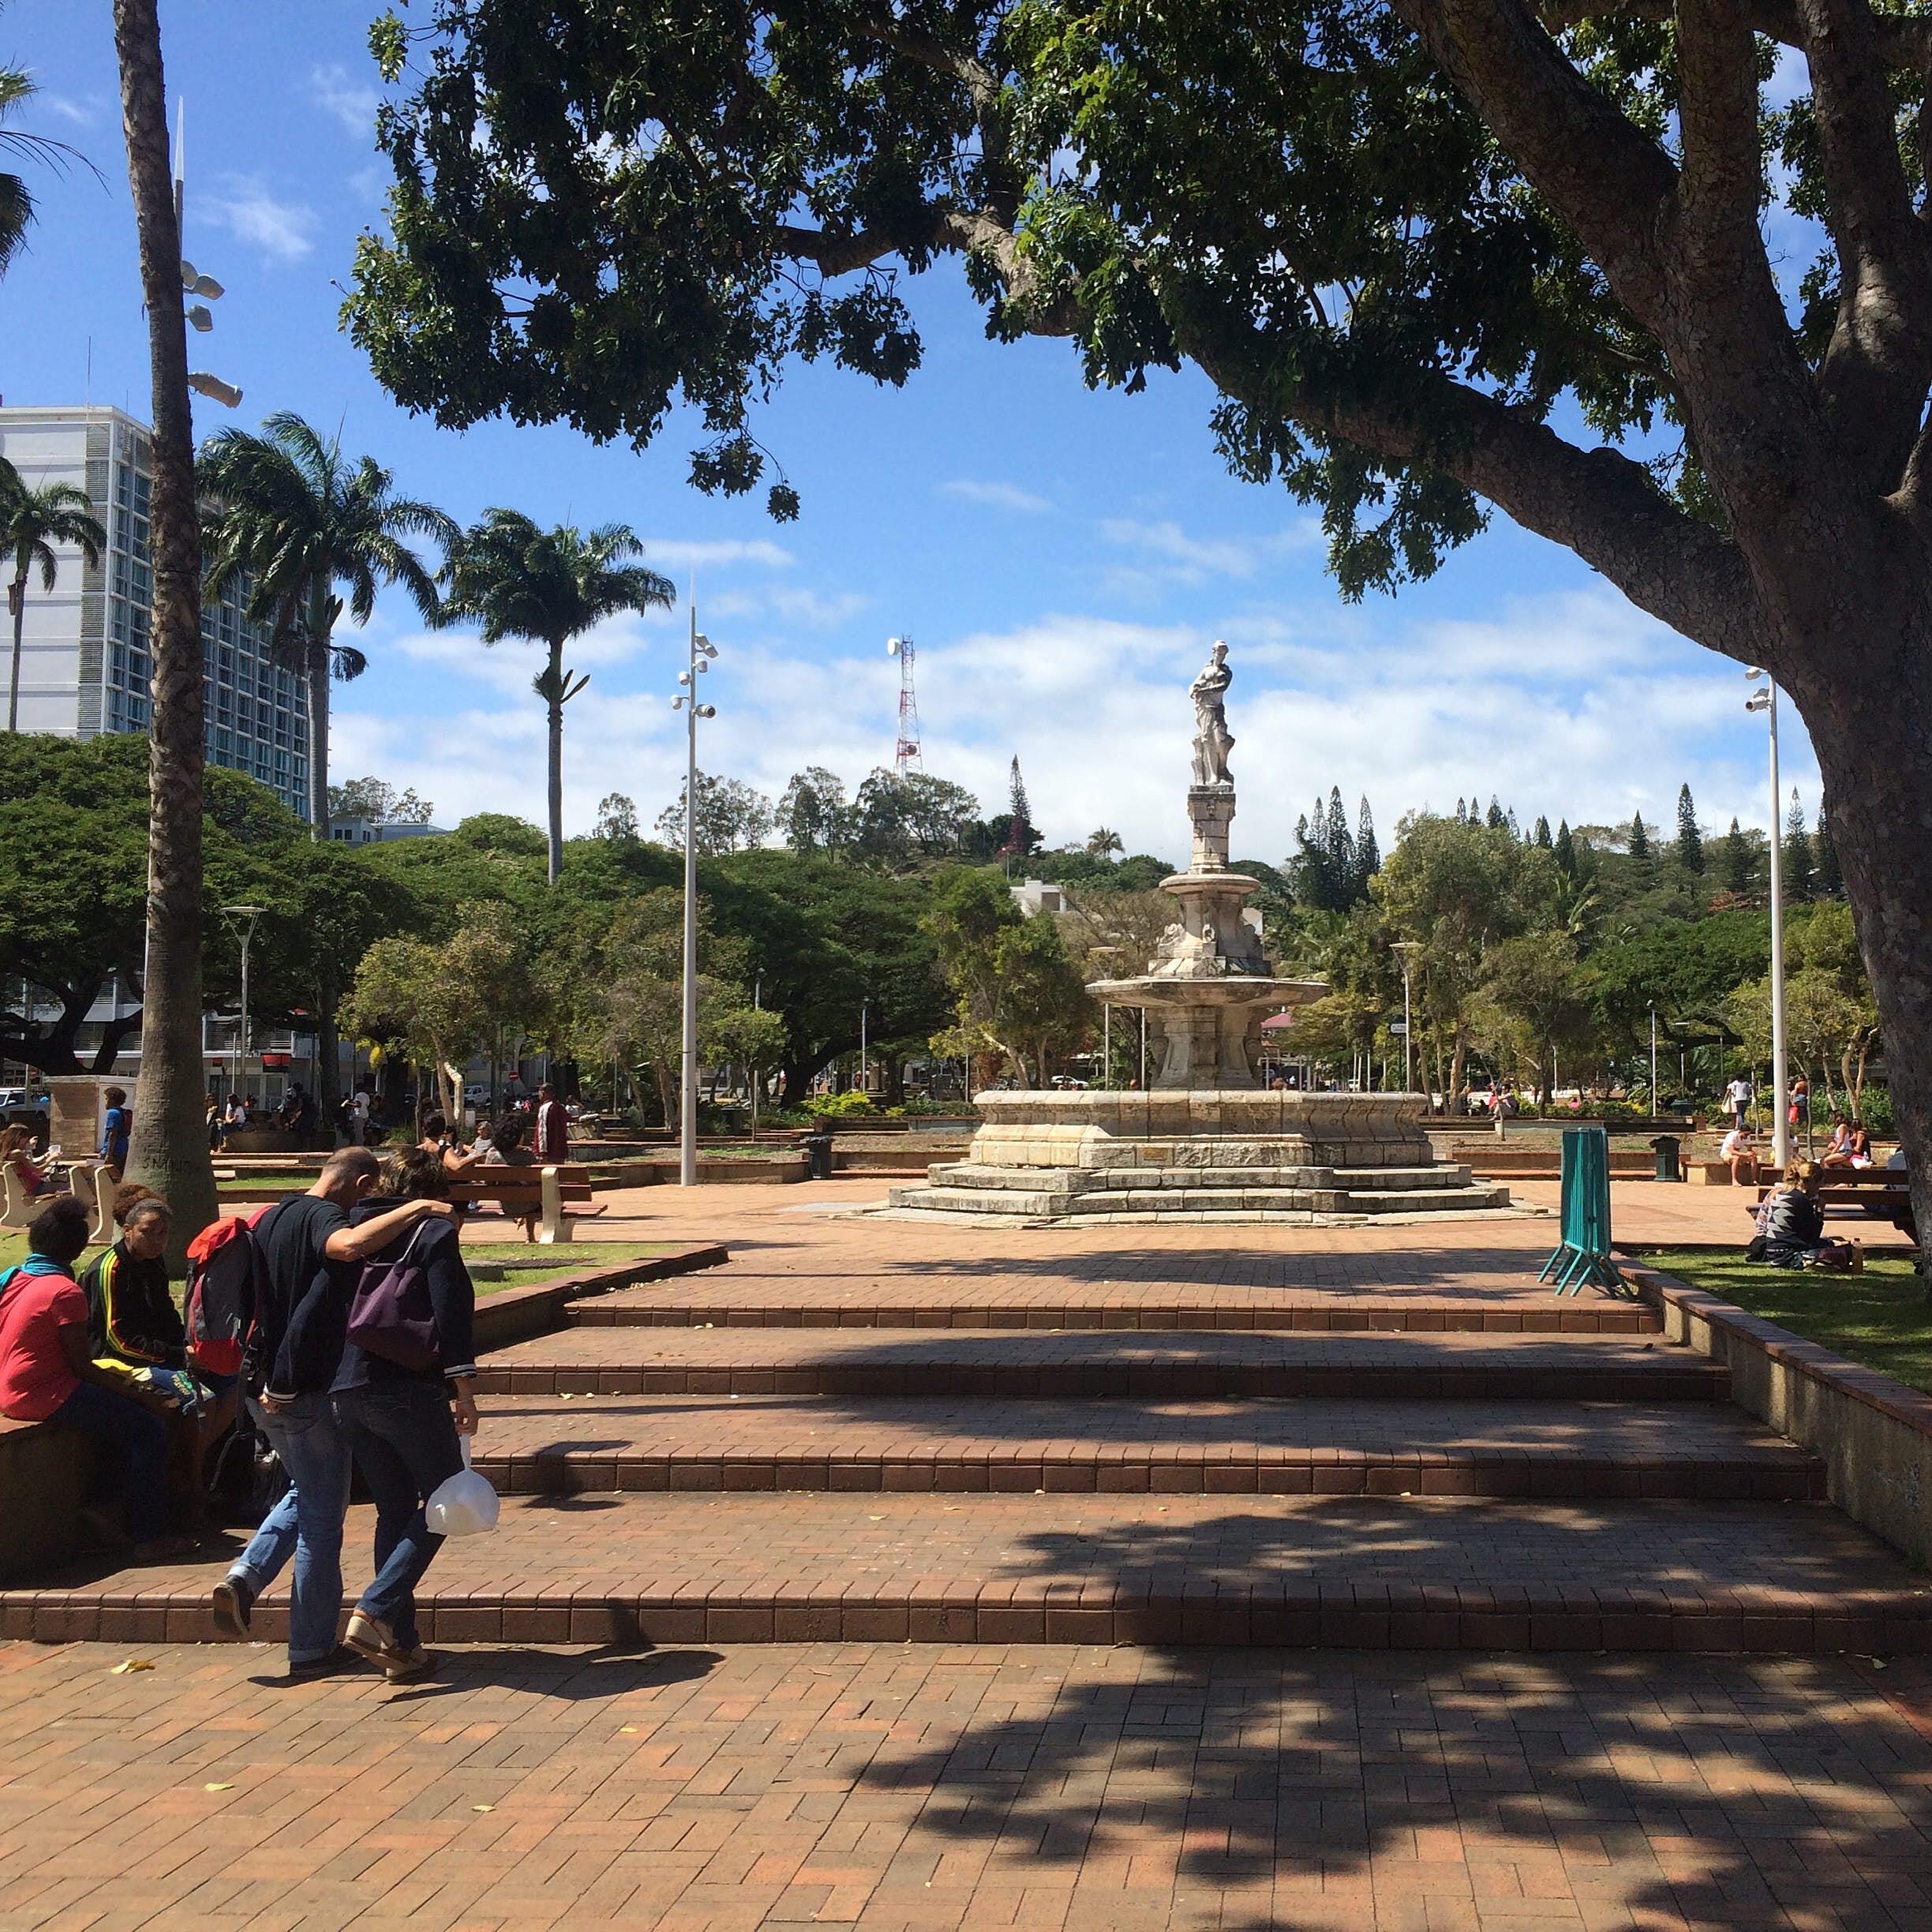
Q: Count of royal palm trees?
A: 3